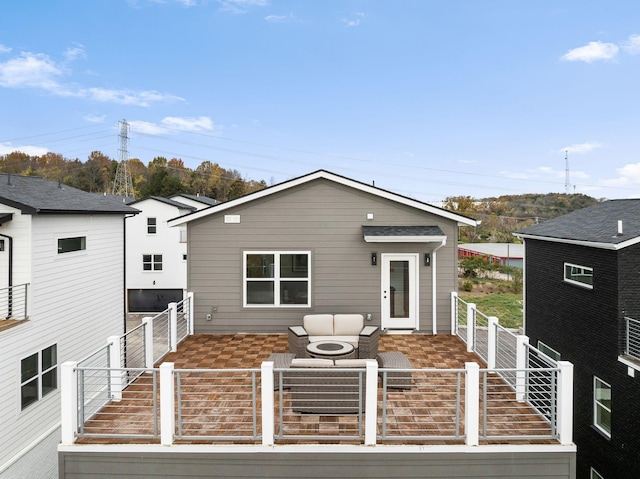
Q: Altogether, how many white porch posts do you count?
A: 14